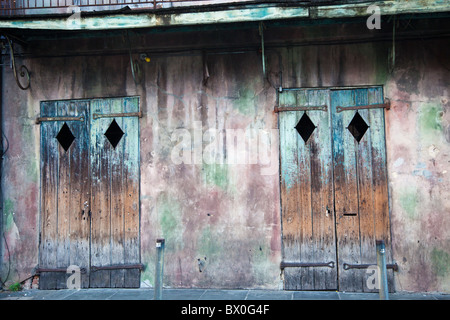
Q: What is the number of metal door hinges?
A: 8